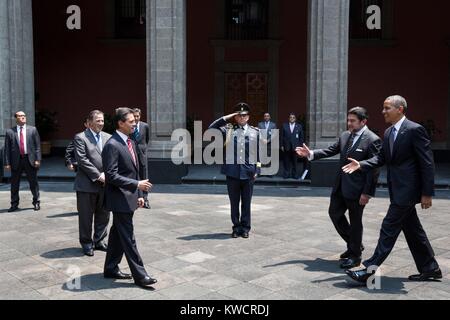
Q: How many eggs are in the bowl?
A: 0